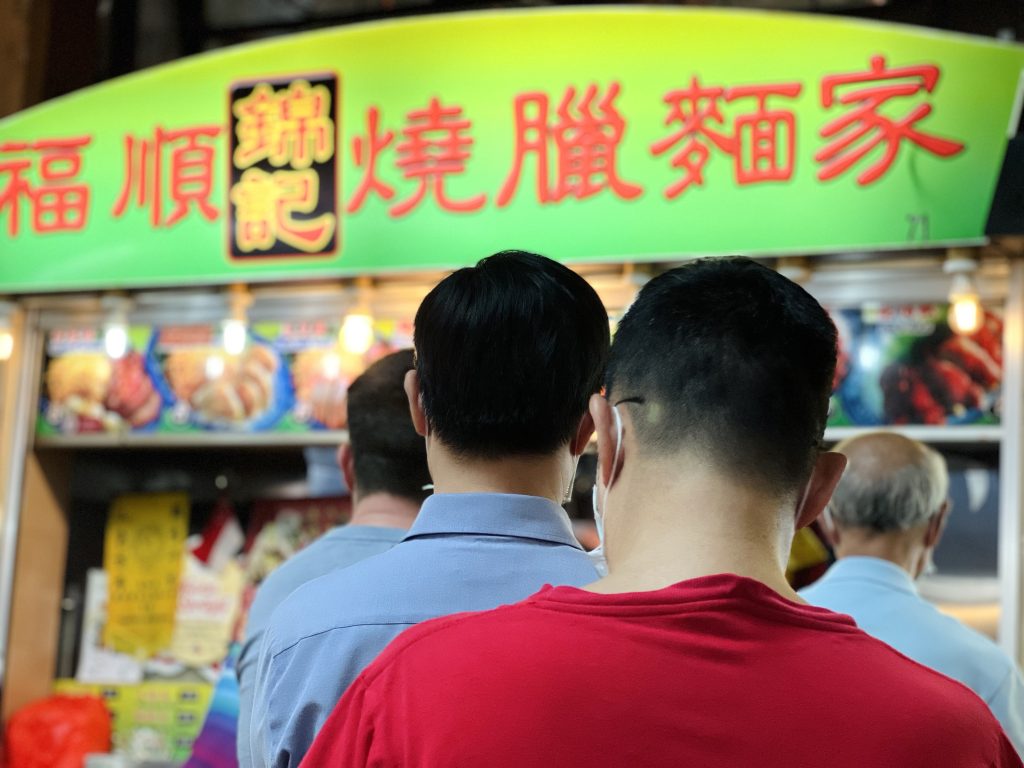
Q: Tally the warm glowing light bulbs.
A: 5